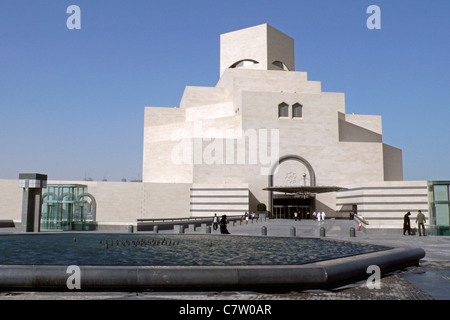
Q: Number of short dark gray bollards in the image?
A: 8